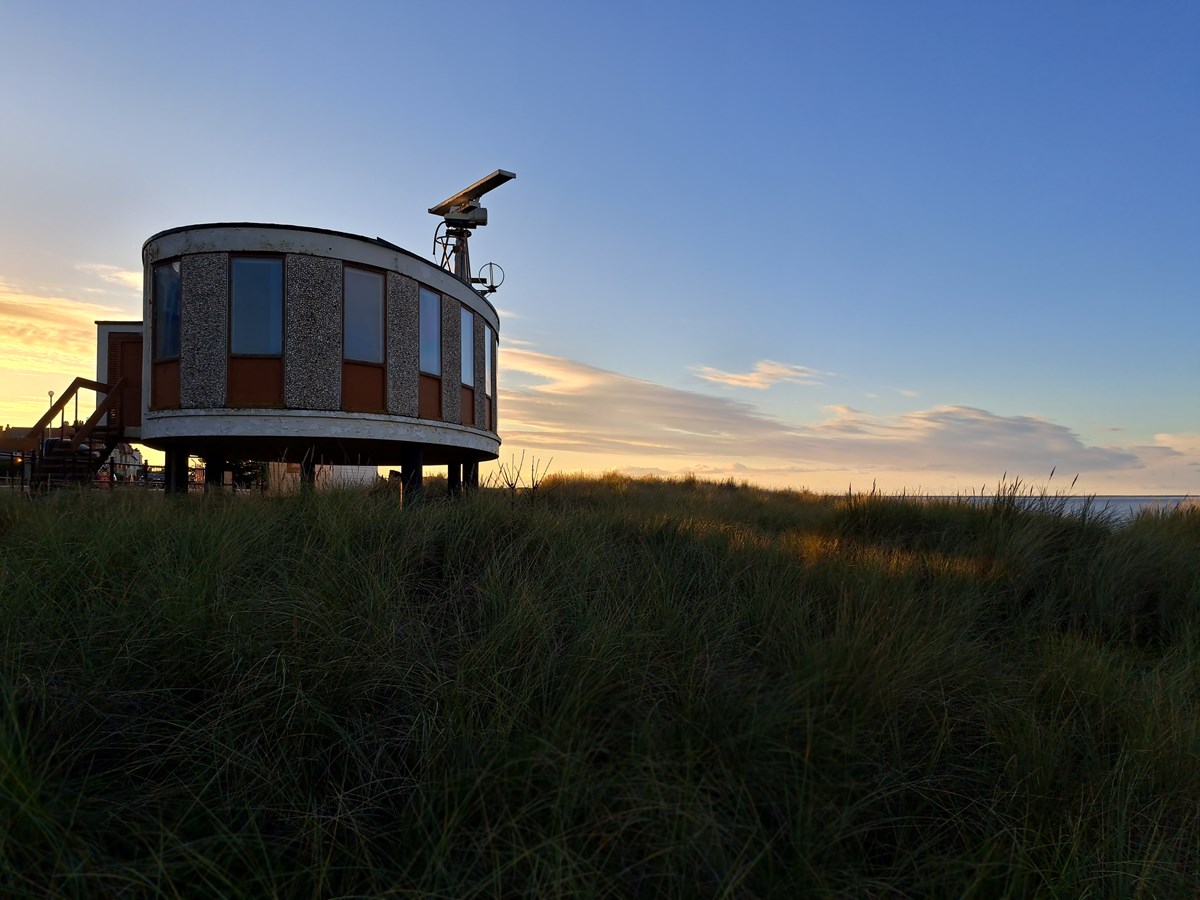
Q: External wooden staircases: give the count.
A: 1